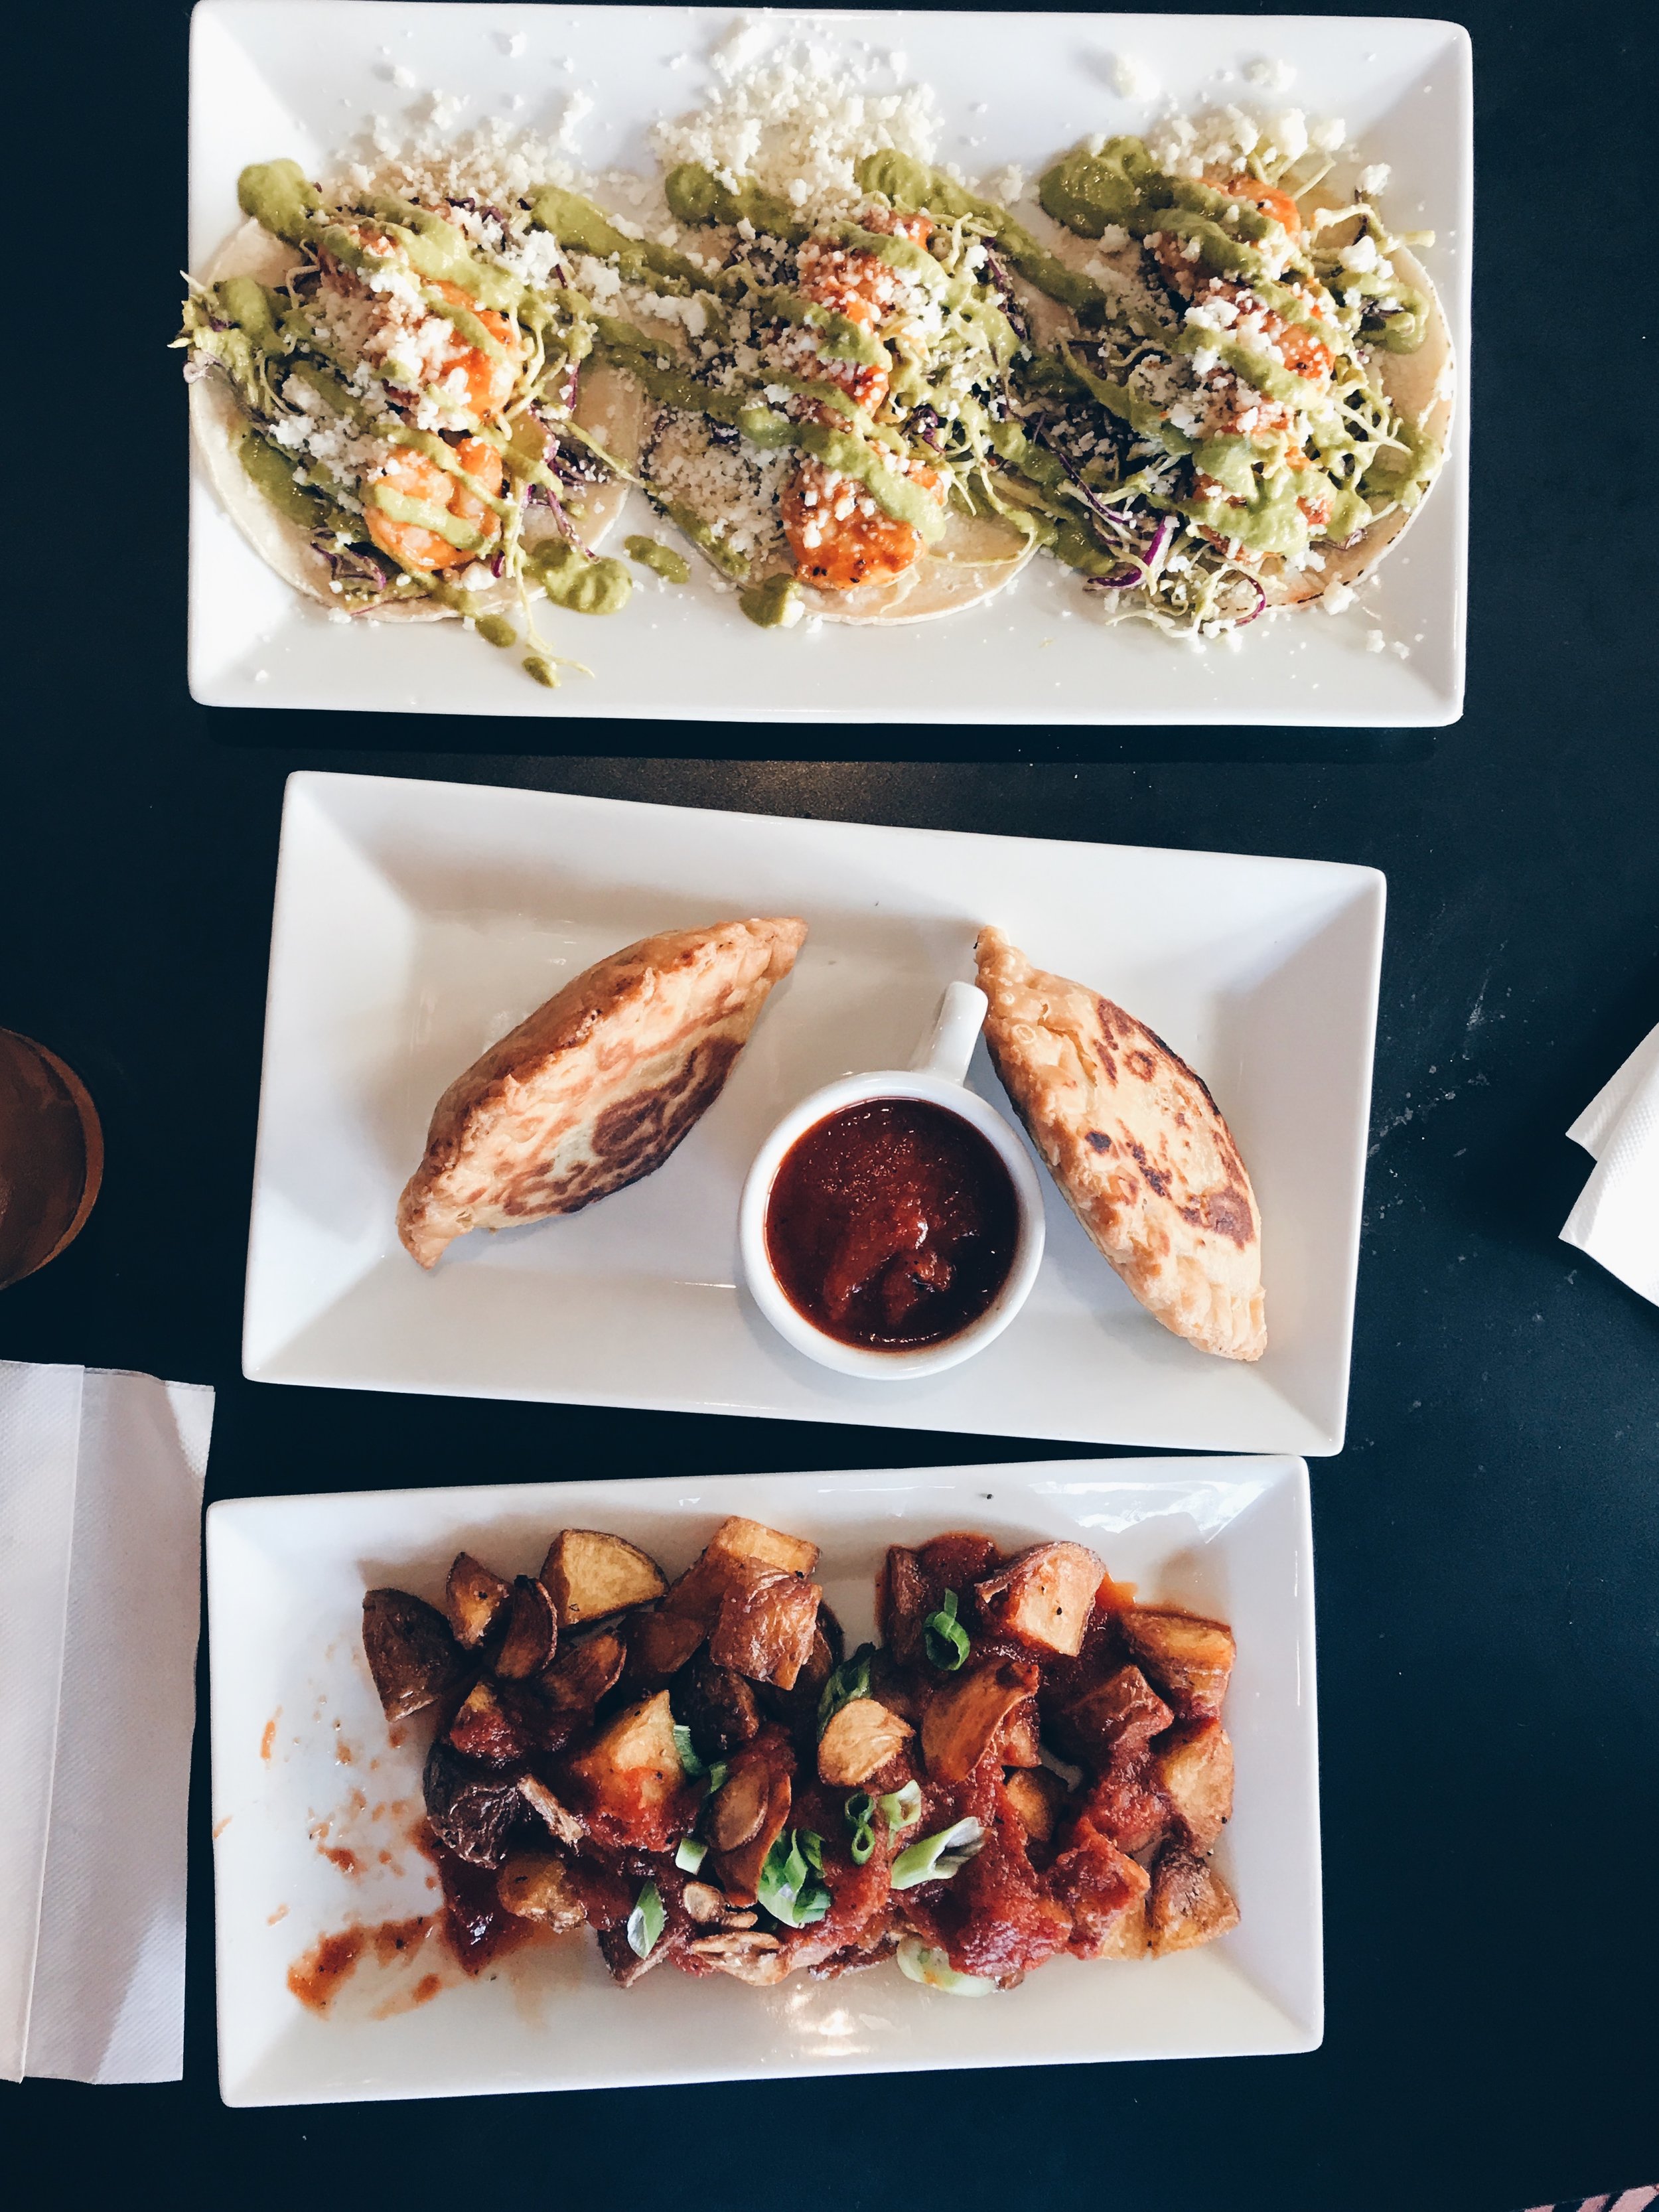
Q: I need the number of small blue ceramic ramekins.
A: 0